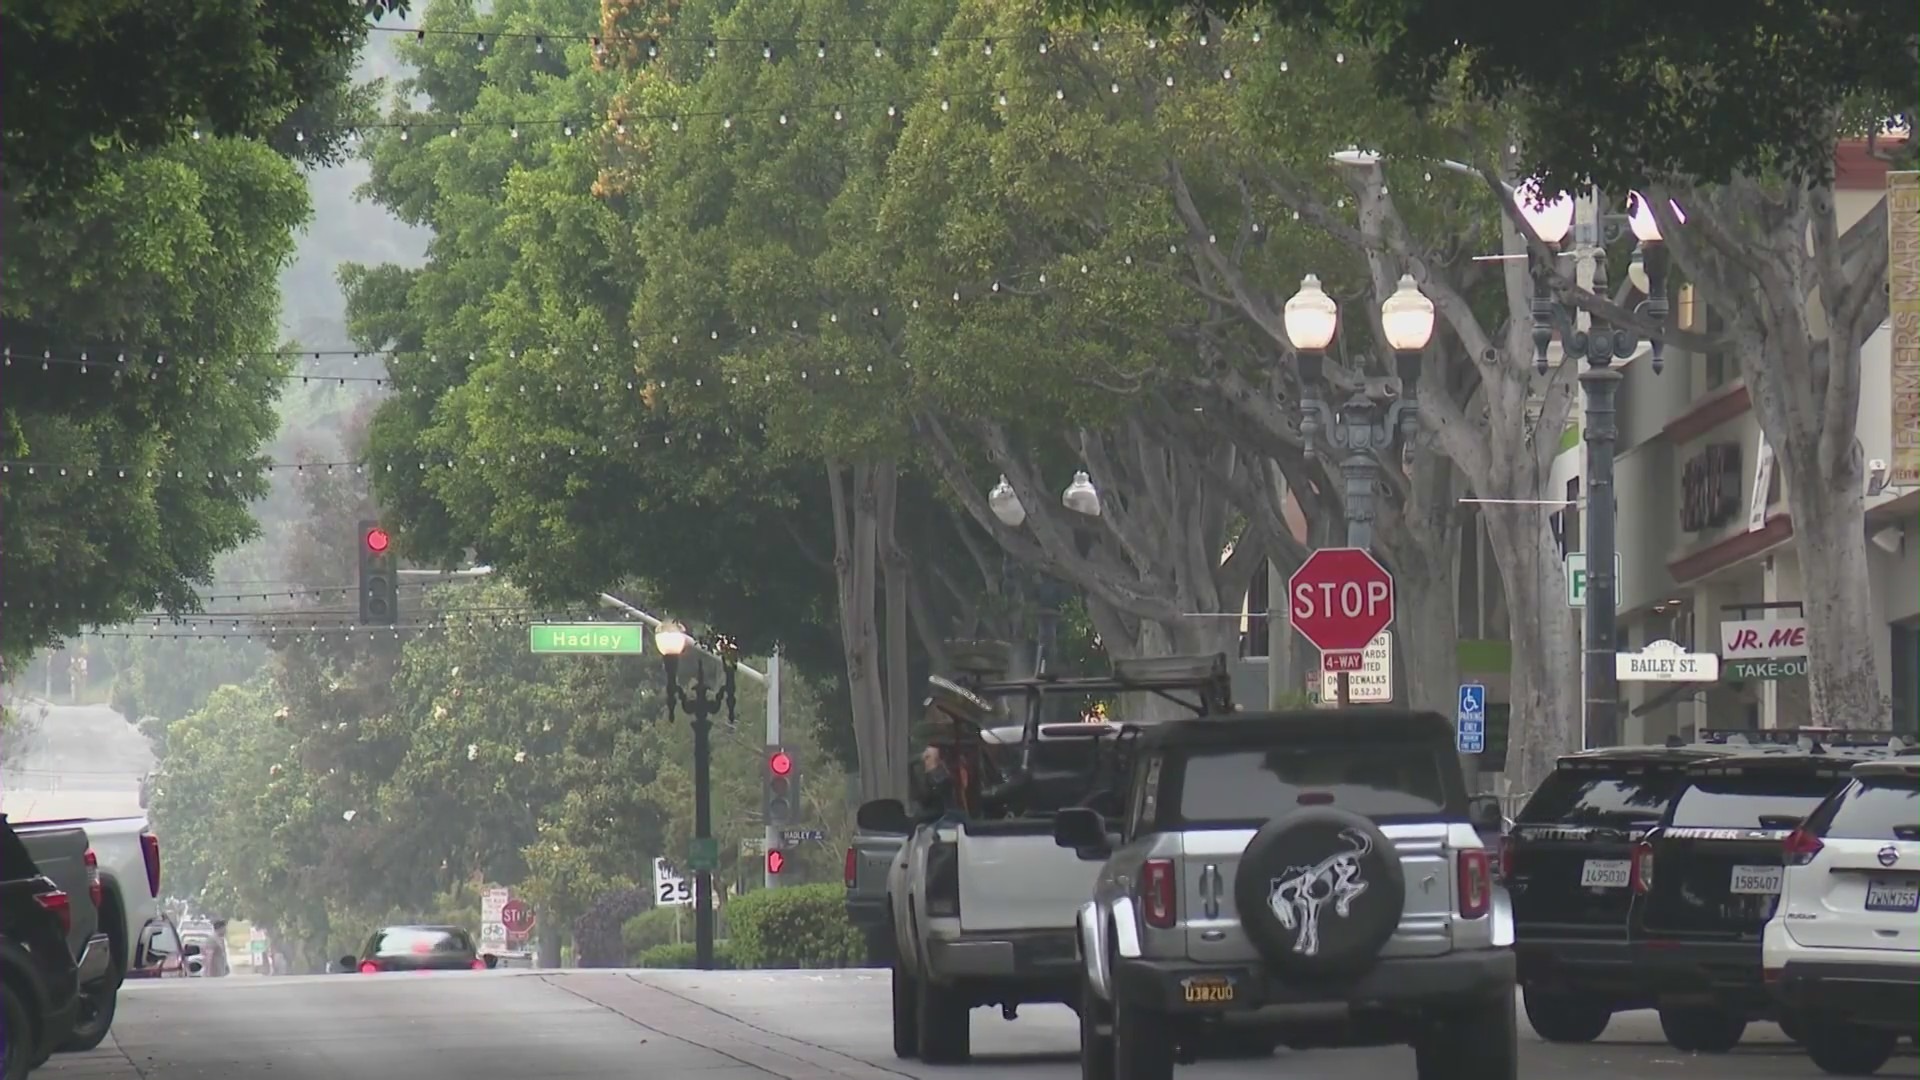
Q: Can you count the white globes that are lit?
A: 5